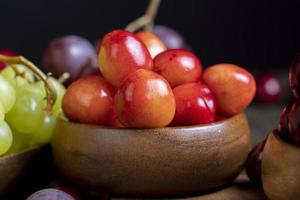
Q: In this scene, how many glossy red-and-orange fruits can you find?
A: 7